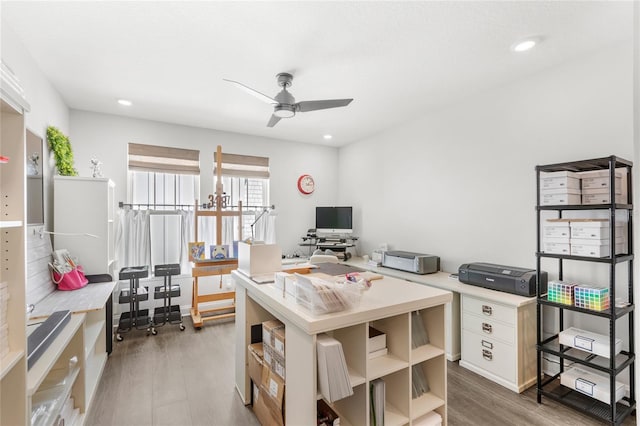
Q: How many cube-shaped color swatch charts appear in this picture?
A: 2